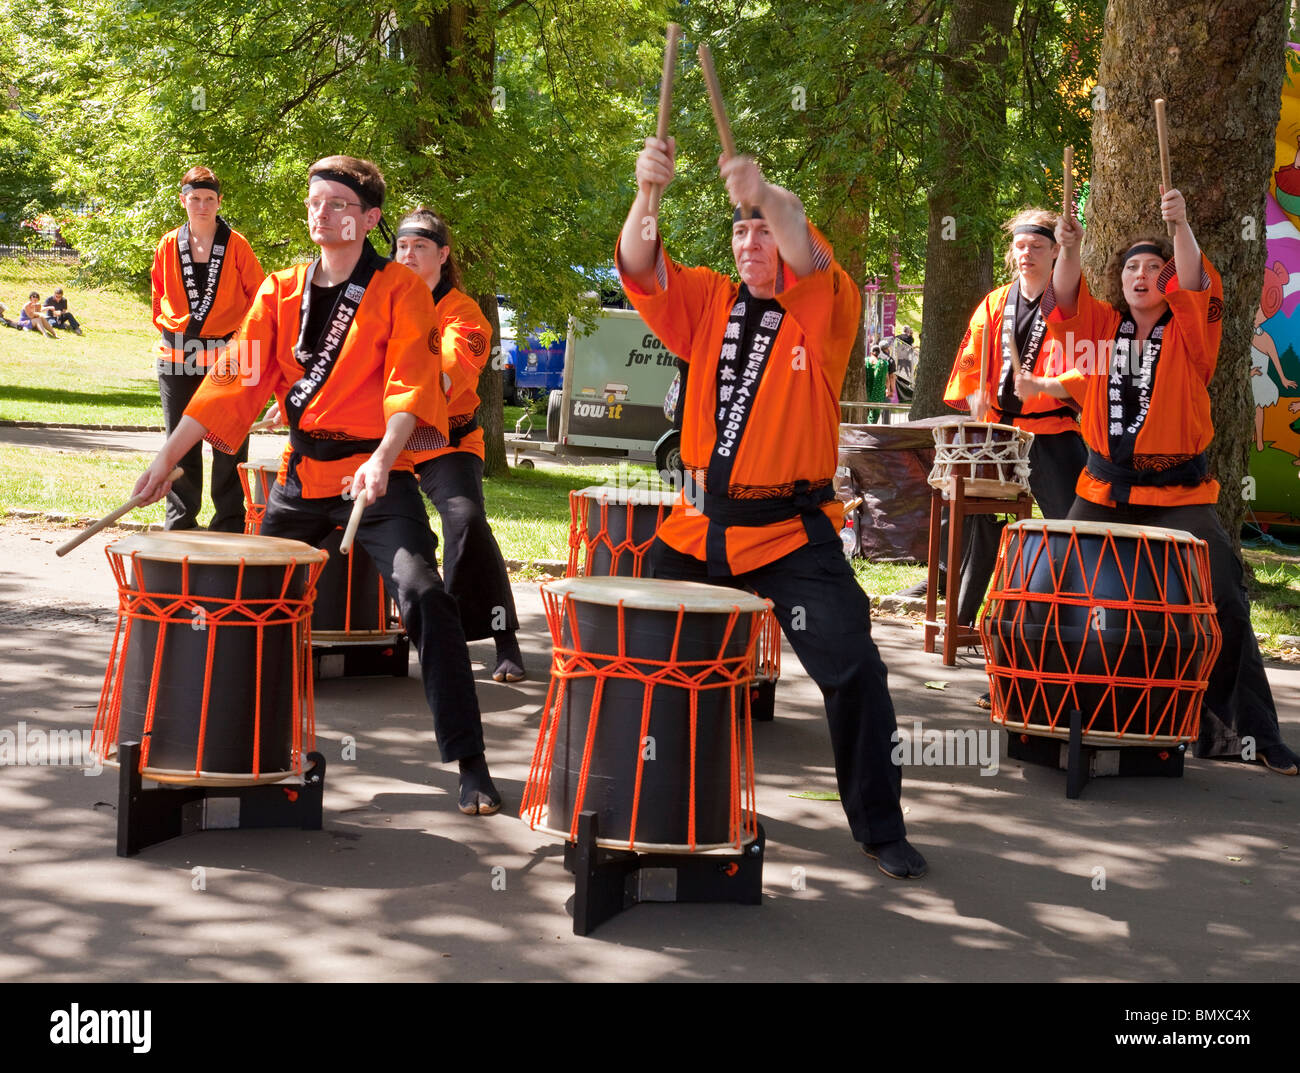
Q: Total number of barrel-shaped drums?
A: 1